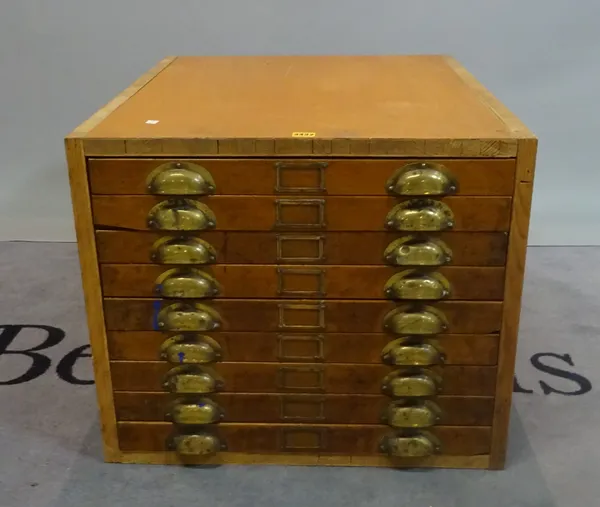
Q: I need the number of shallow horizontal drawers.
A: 9